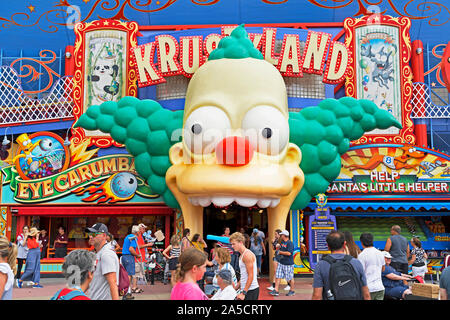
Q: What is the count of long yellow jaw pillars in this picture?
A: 2